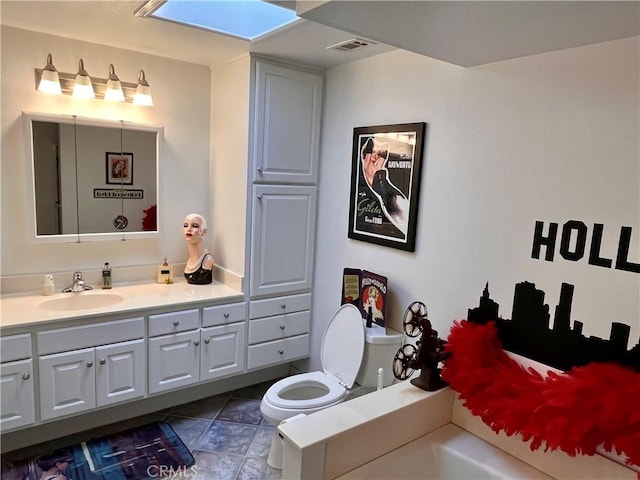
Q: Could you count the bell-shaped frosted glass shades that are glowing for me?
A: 4